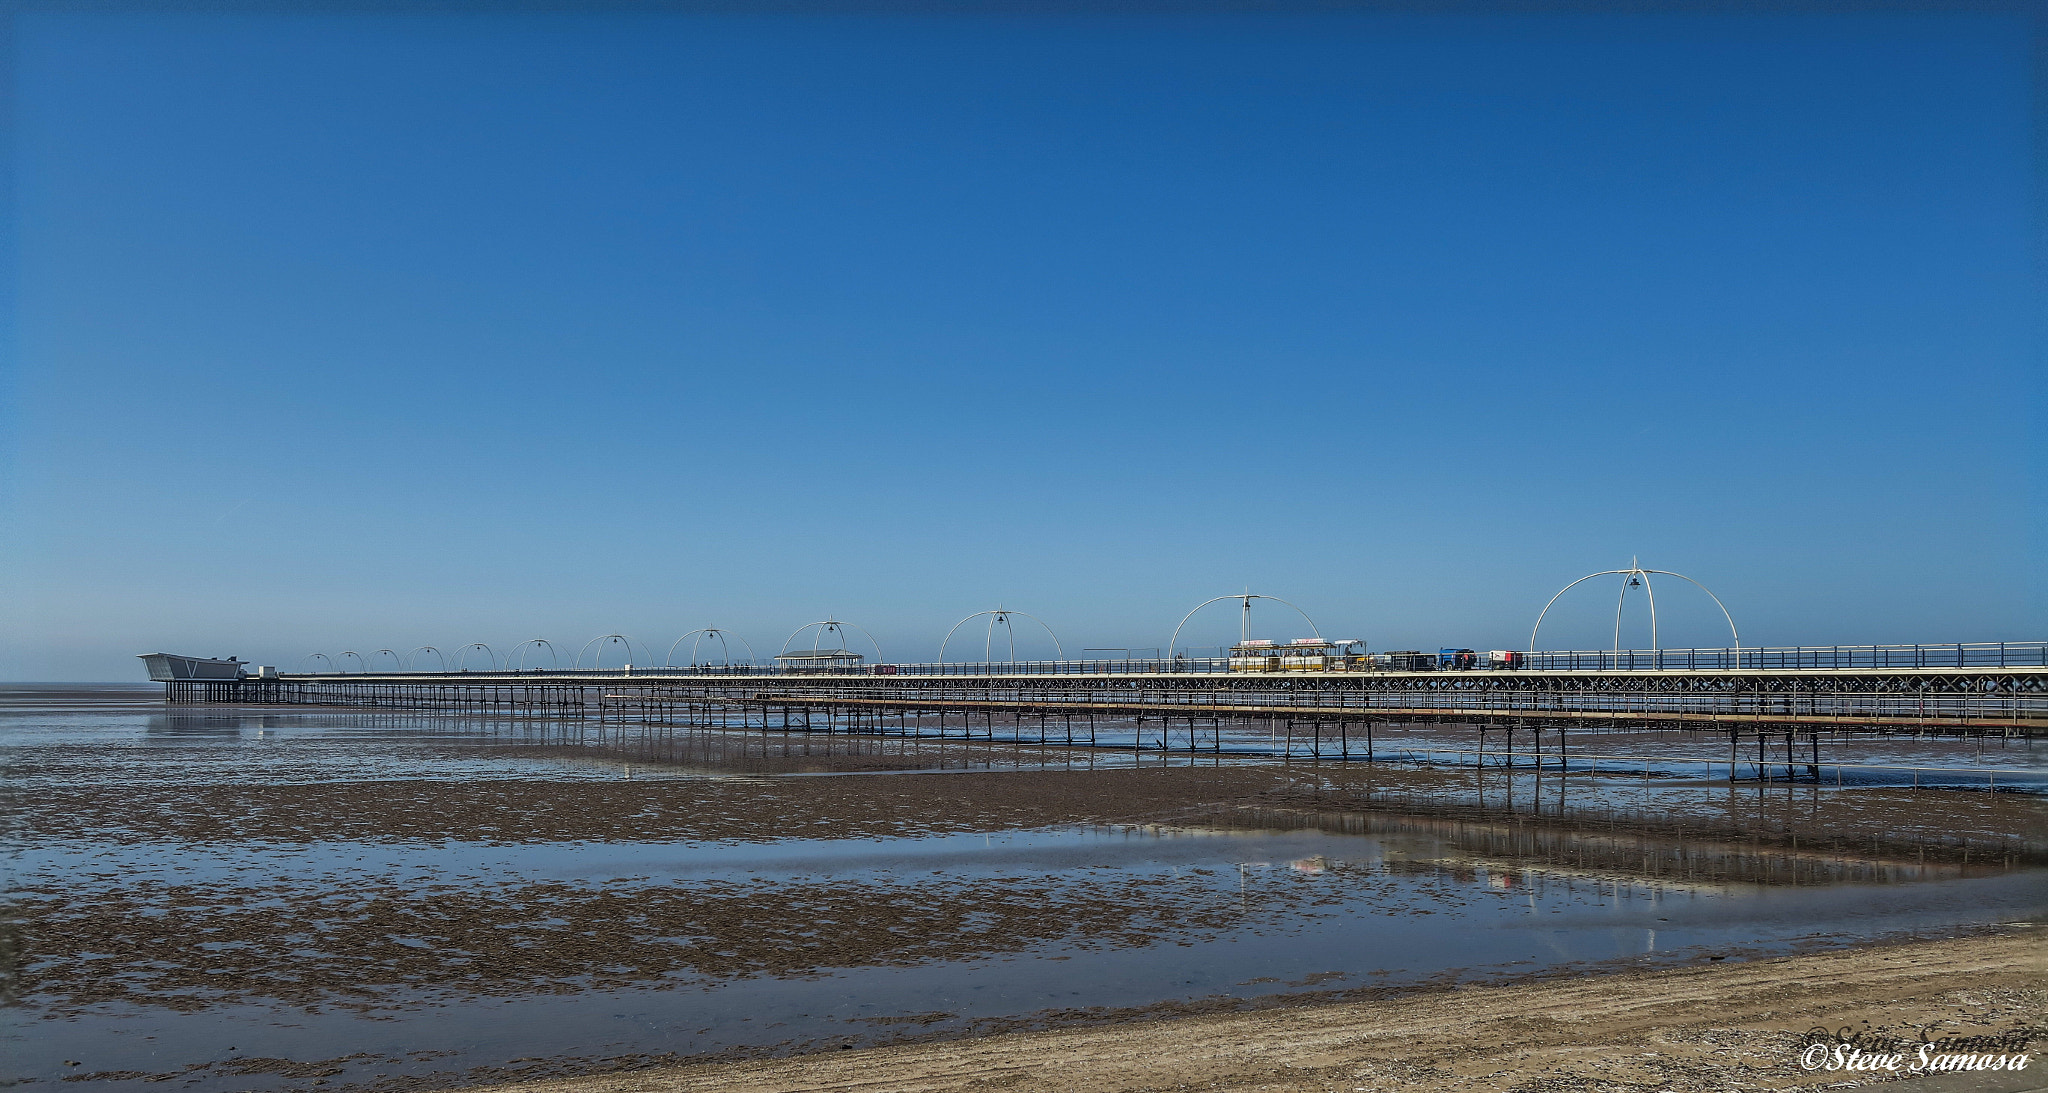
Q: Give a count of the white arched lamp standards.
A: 12